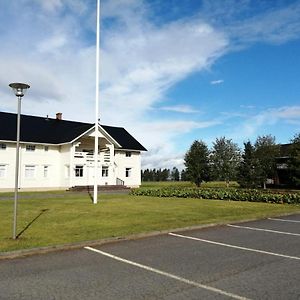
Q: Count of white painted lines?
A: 4